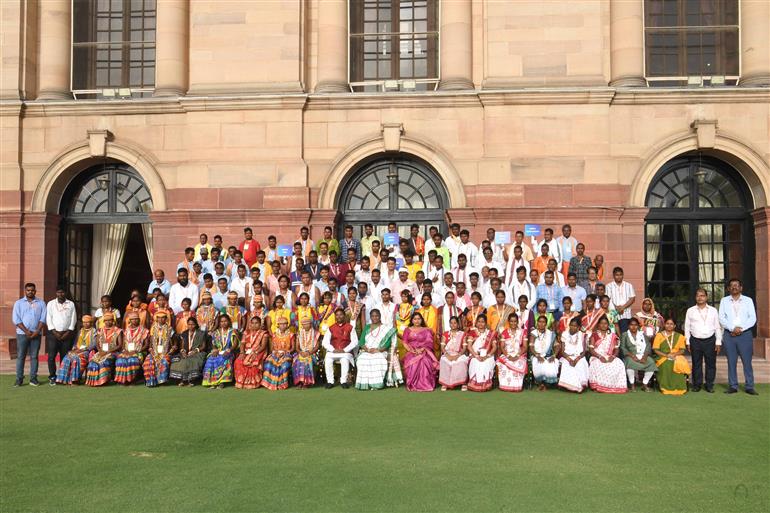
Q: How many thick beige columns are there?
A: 6